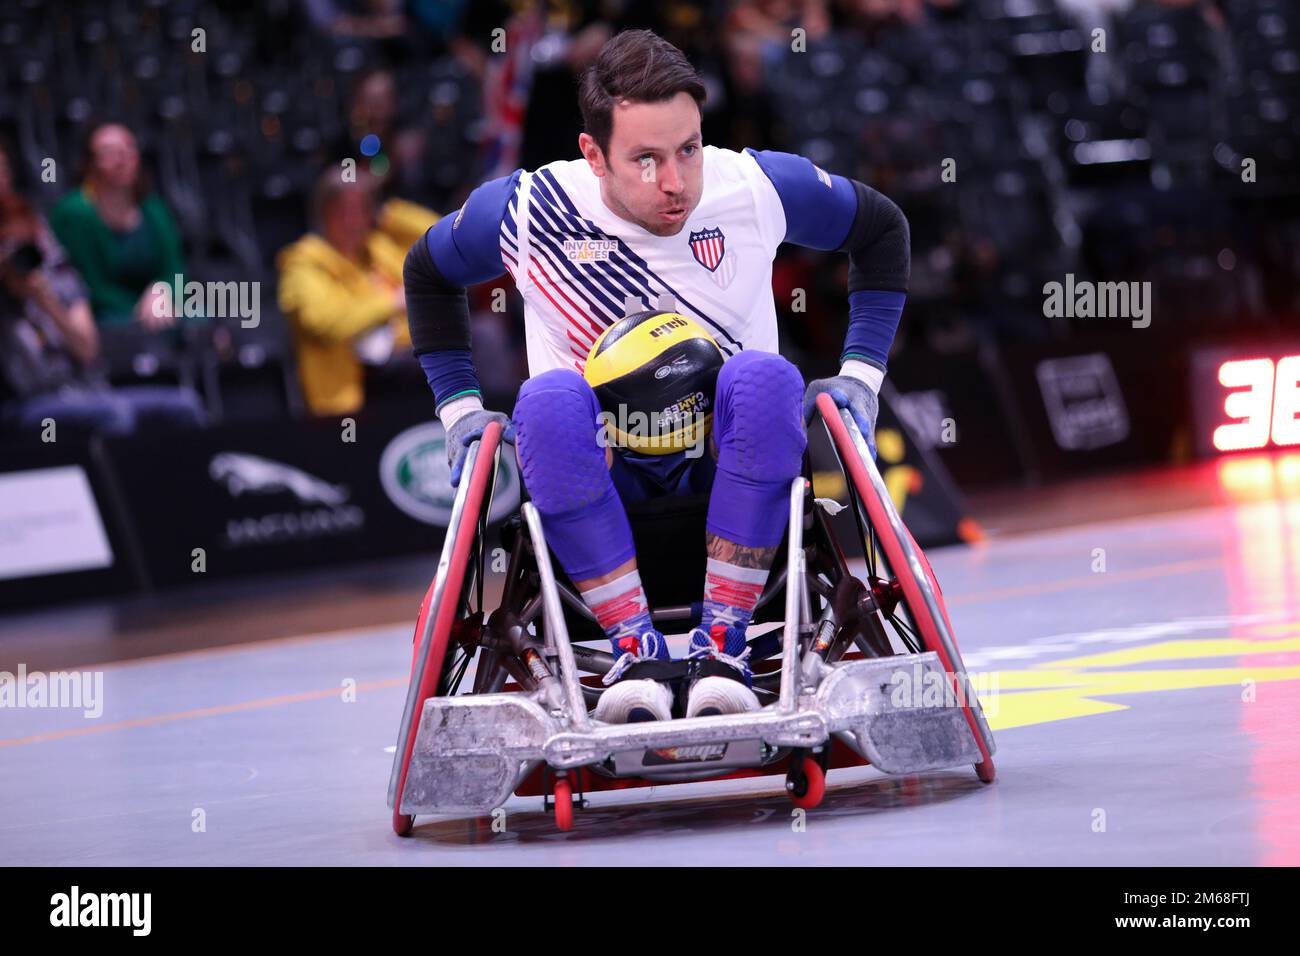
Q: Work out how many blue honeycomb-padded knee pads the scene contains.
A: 2